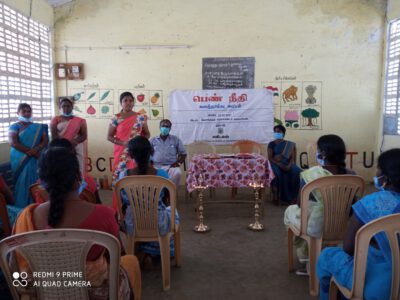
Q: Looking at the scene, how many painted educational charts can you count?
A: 3